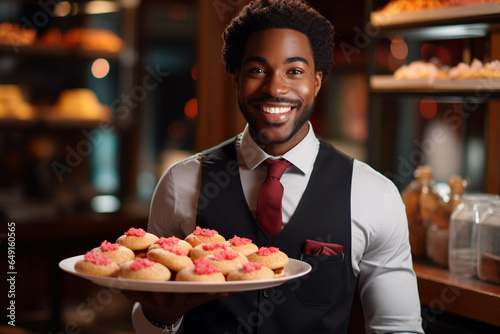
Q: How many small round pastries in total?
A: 13